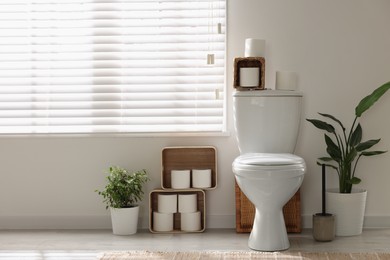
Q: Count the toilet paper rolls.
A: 9